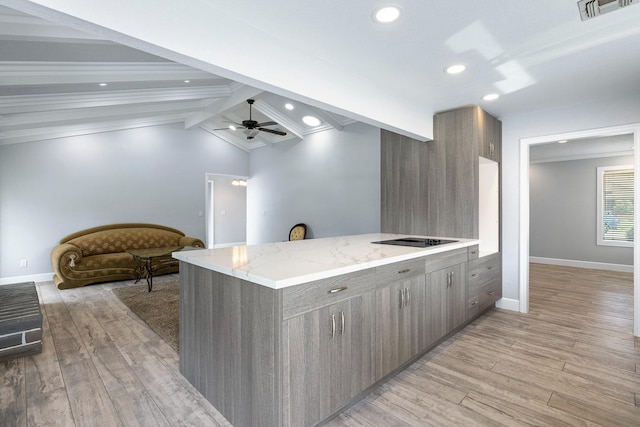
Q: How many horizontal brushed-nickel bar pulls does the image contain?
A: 7